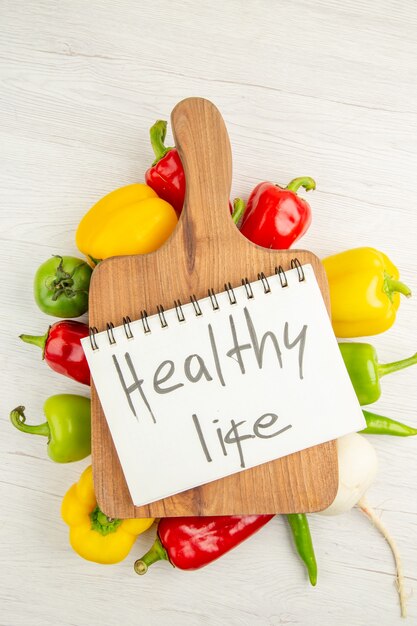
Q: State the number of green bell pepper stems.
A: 2